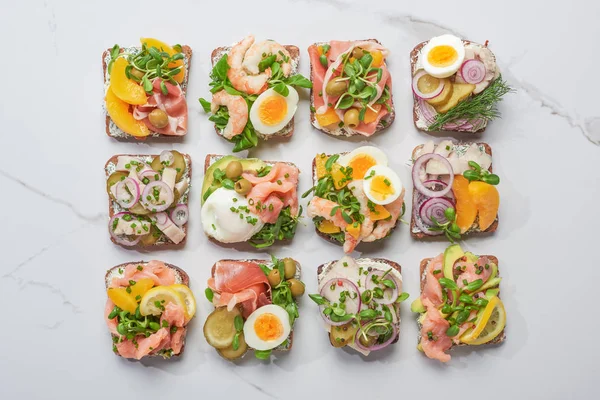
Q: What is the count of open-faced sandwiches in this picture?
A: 12